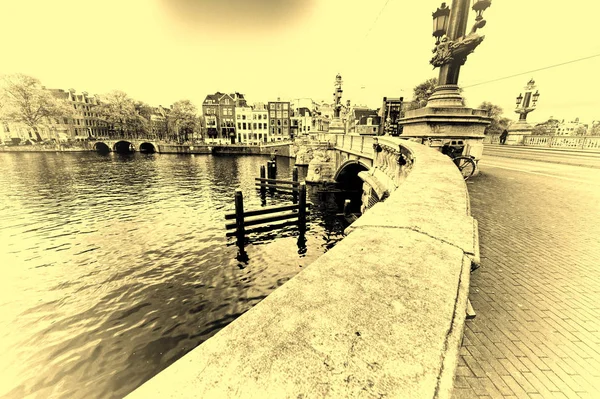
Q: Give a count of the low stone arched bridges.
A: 2